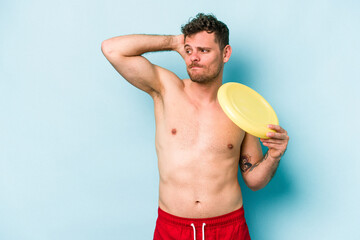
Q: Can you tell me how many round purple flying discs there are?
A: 0